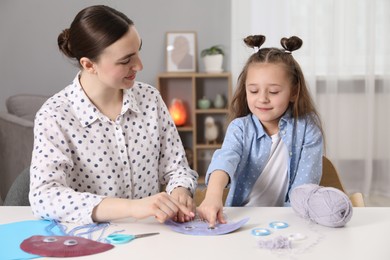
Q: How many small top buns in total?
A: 2